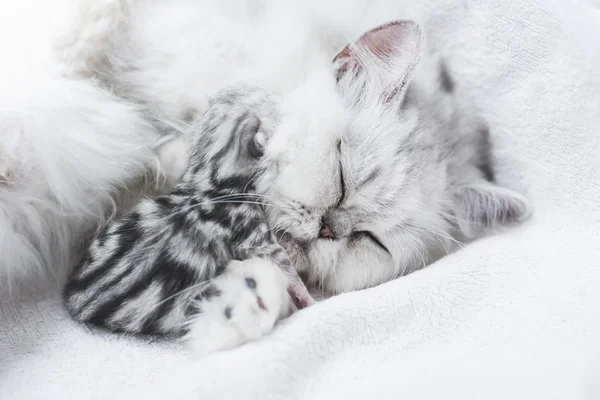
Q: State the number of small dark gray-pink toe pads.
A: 3